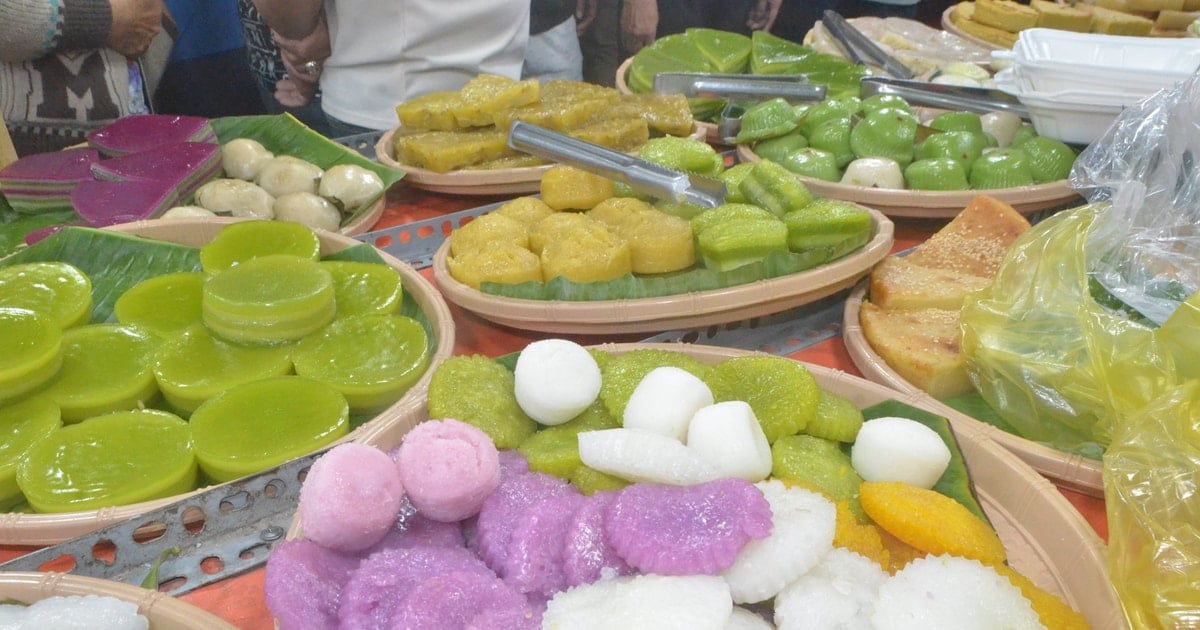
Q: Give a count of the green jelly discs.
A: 12